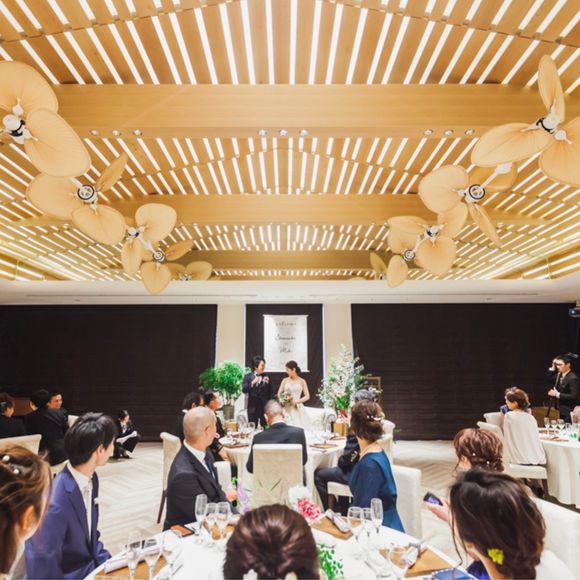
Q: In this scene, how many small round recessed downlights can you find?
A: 9